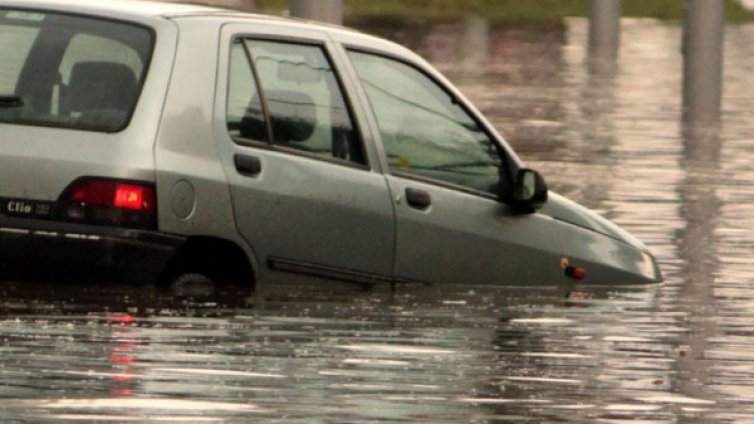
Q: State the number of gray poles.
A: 3